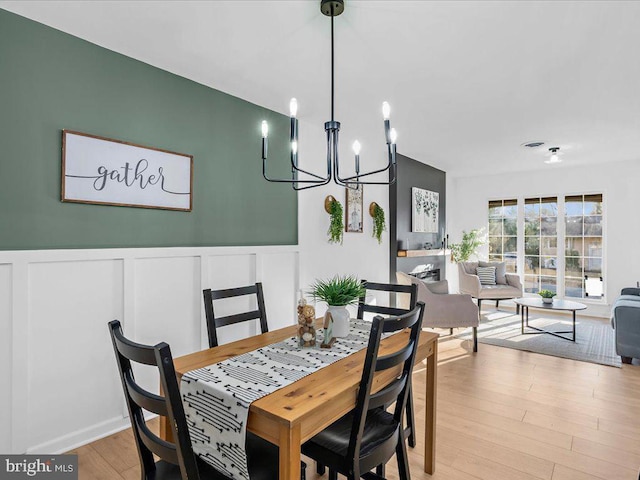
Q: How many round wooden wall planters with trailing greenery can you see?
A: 2